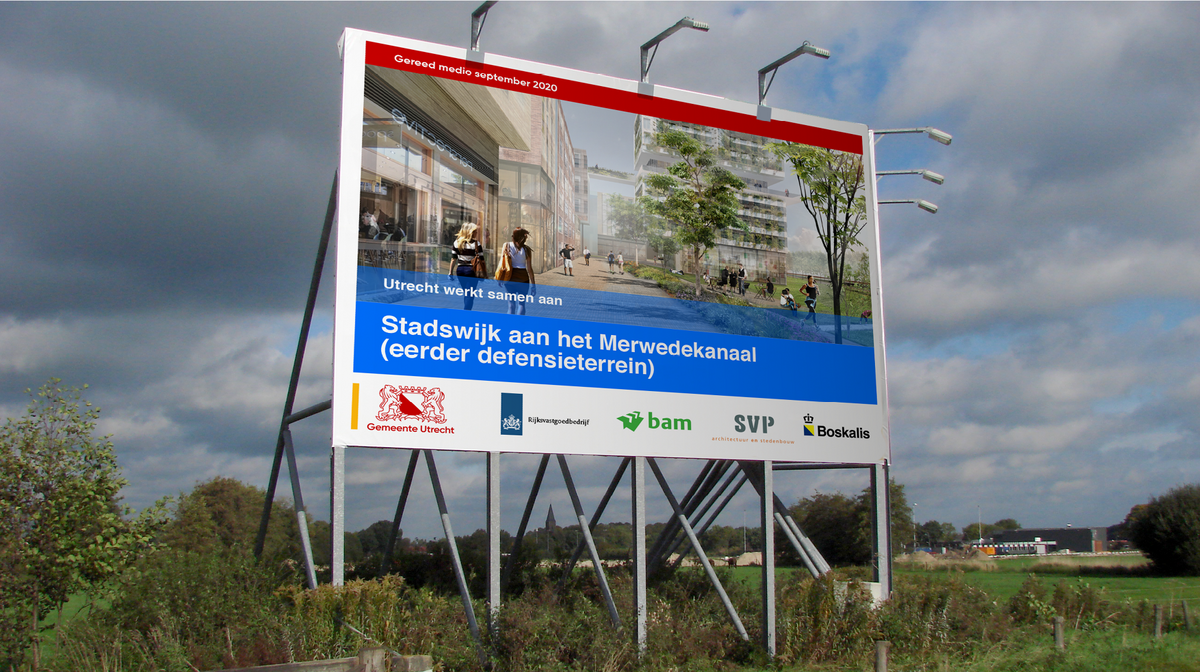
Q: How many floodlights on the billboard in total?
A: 6